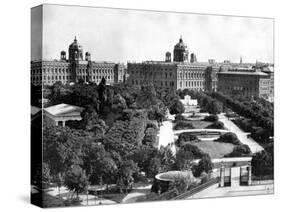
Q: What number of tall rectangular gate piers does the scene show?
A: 2